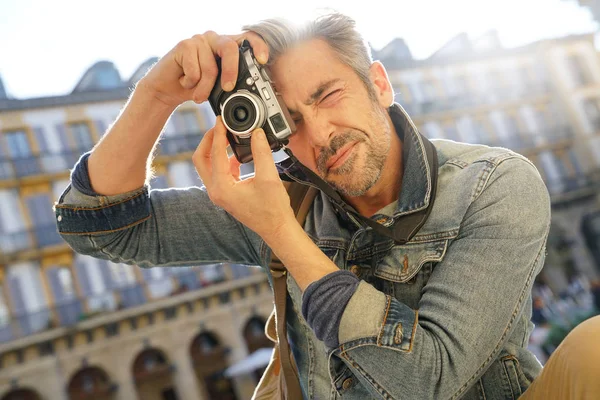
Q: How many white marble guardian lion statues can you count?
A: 0